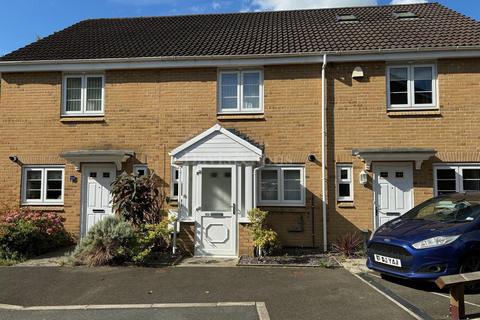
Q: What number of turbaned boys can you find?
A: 0